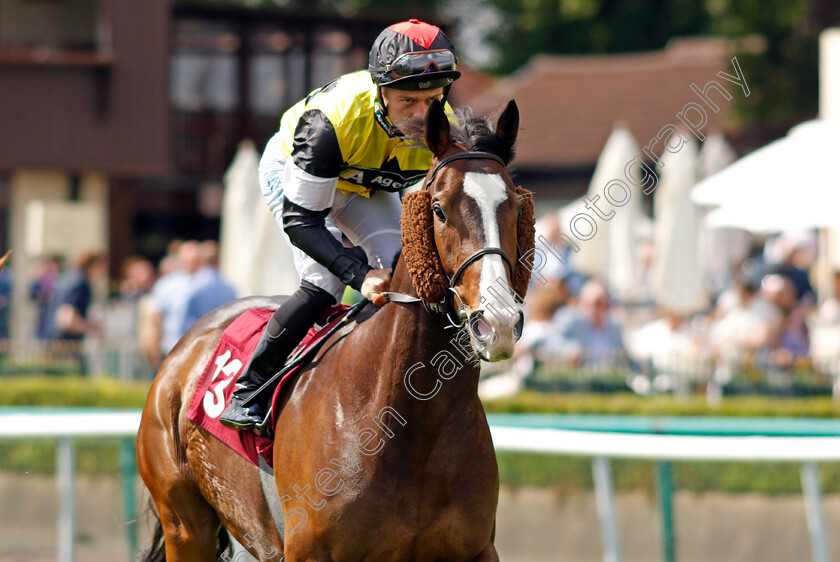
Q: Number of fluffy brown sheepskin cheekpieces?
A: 2